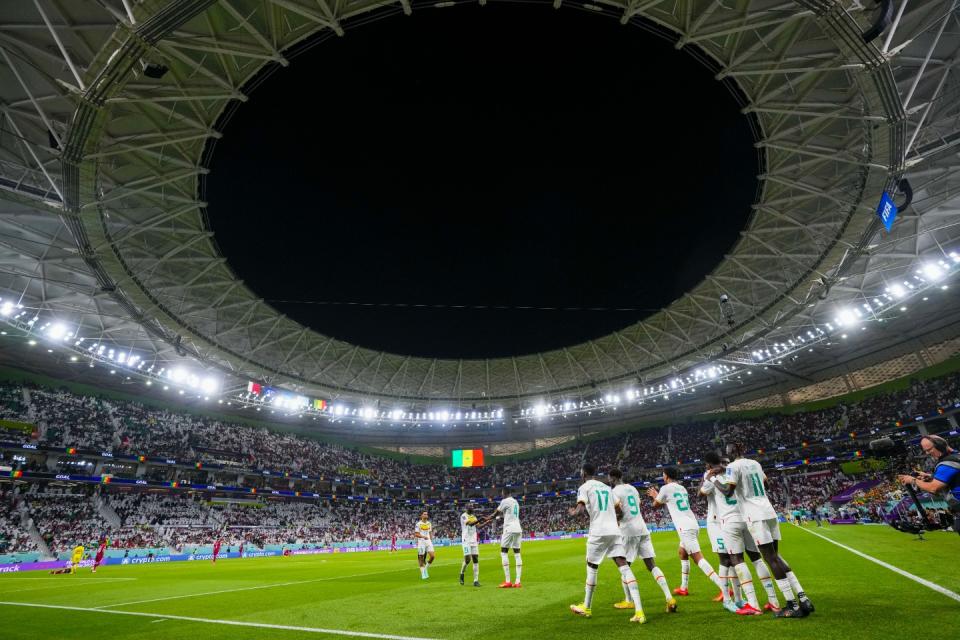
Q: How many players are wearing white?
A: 9